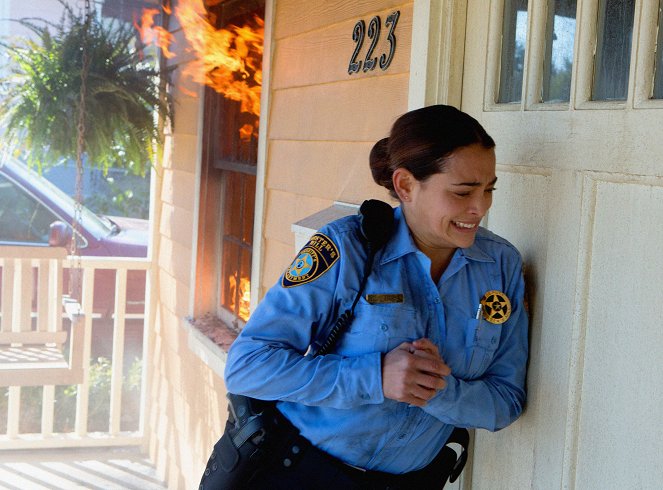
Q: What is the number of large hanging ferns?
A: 1